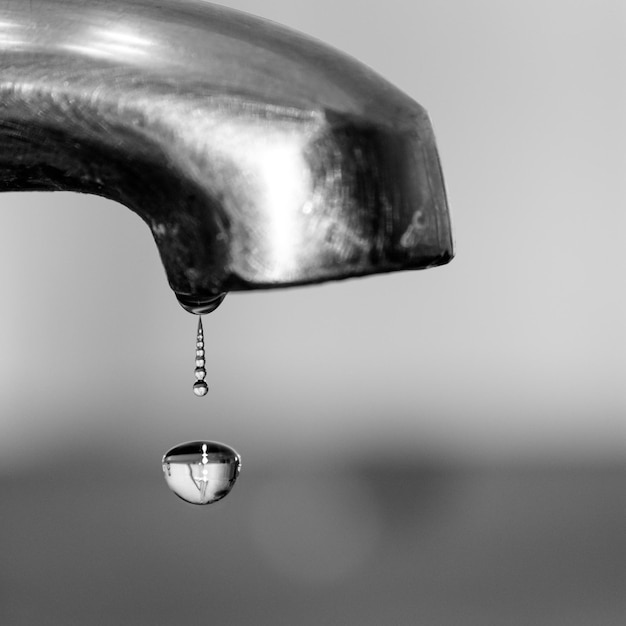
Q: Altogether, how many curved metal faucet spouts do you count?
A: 1